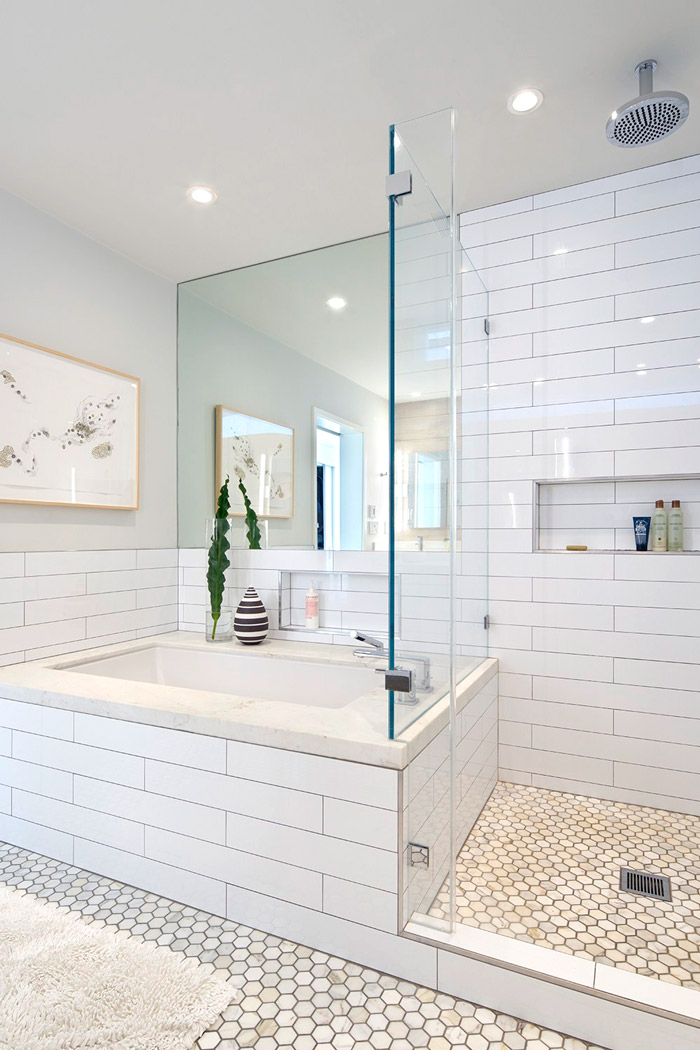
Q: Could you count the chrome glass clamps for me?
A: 5